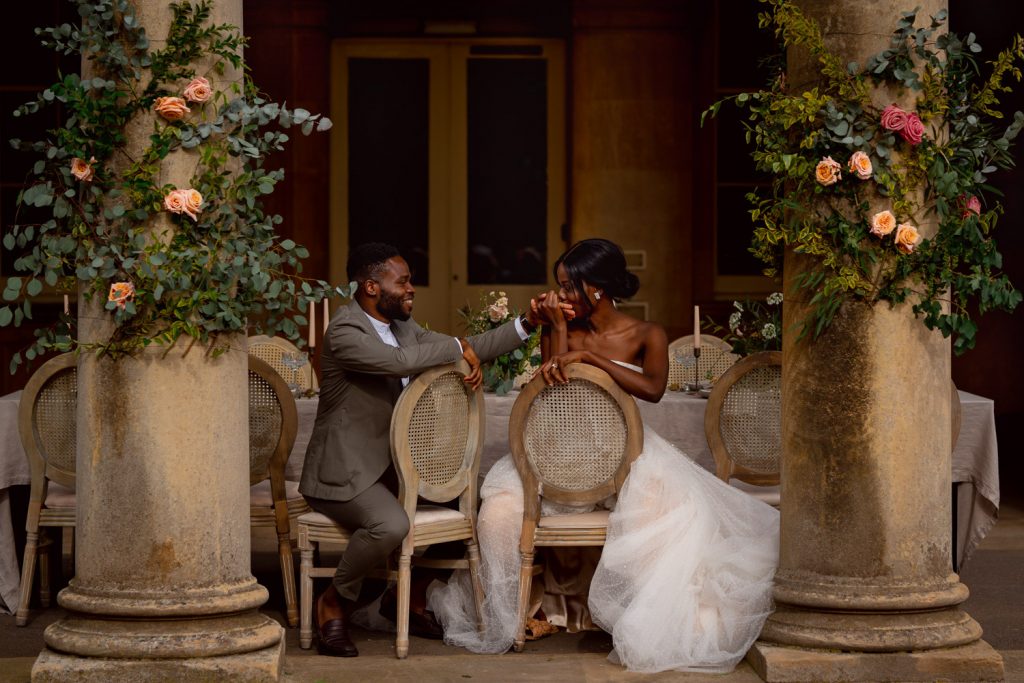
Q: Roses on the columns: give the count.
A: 13